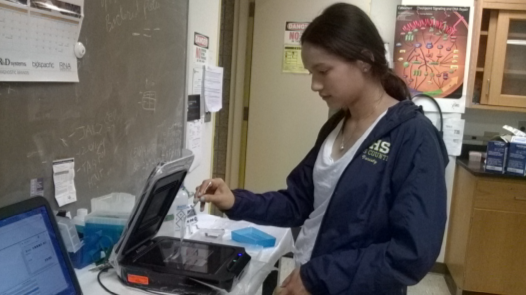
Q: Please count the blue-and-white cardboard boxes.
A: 2